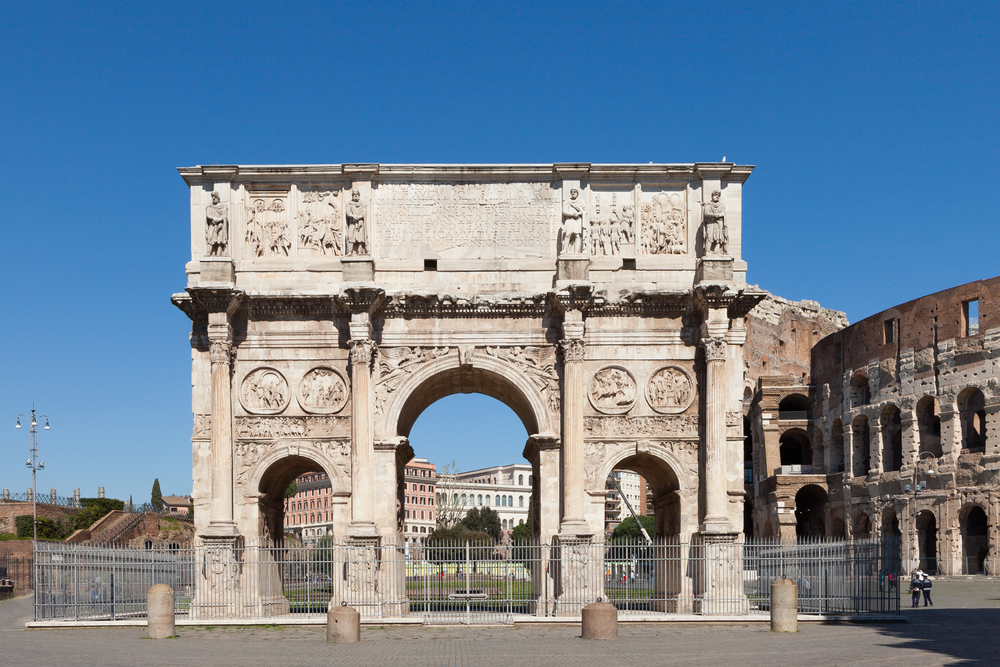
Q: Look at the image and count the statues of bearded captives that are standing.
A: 4